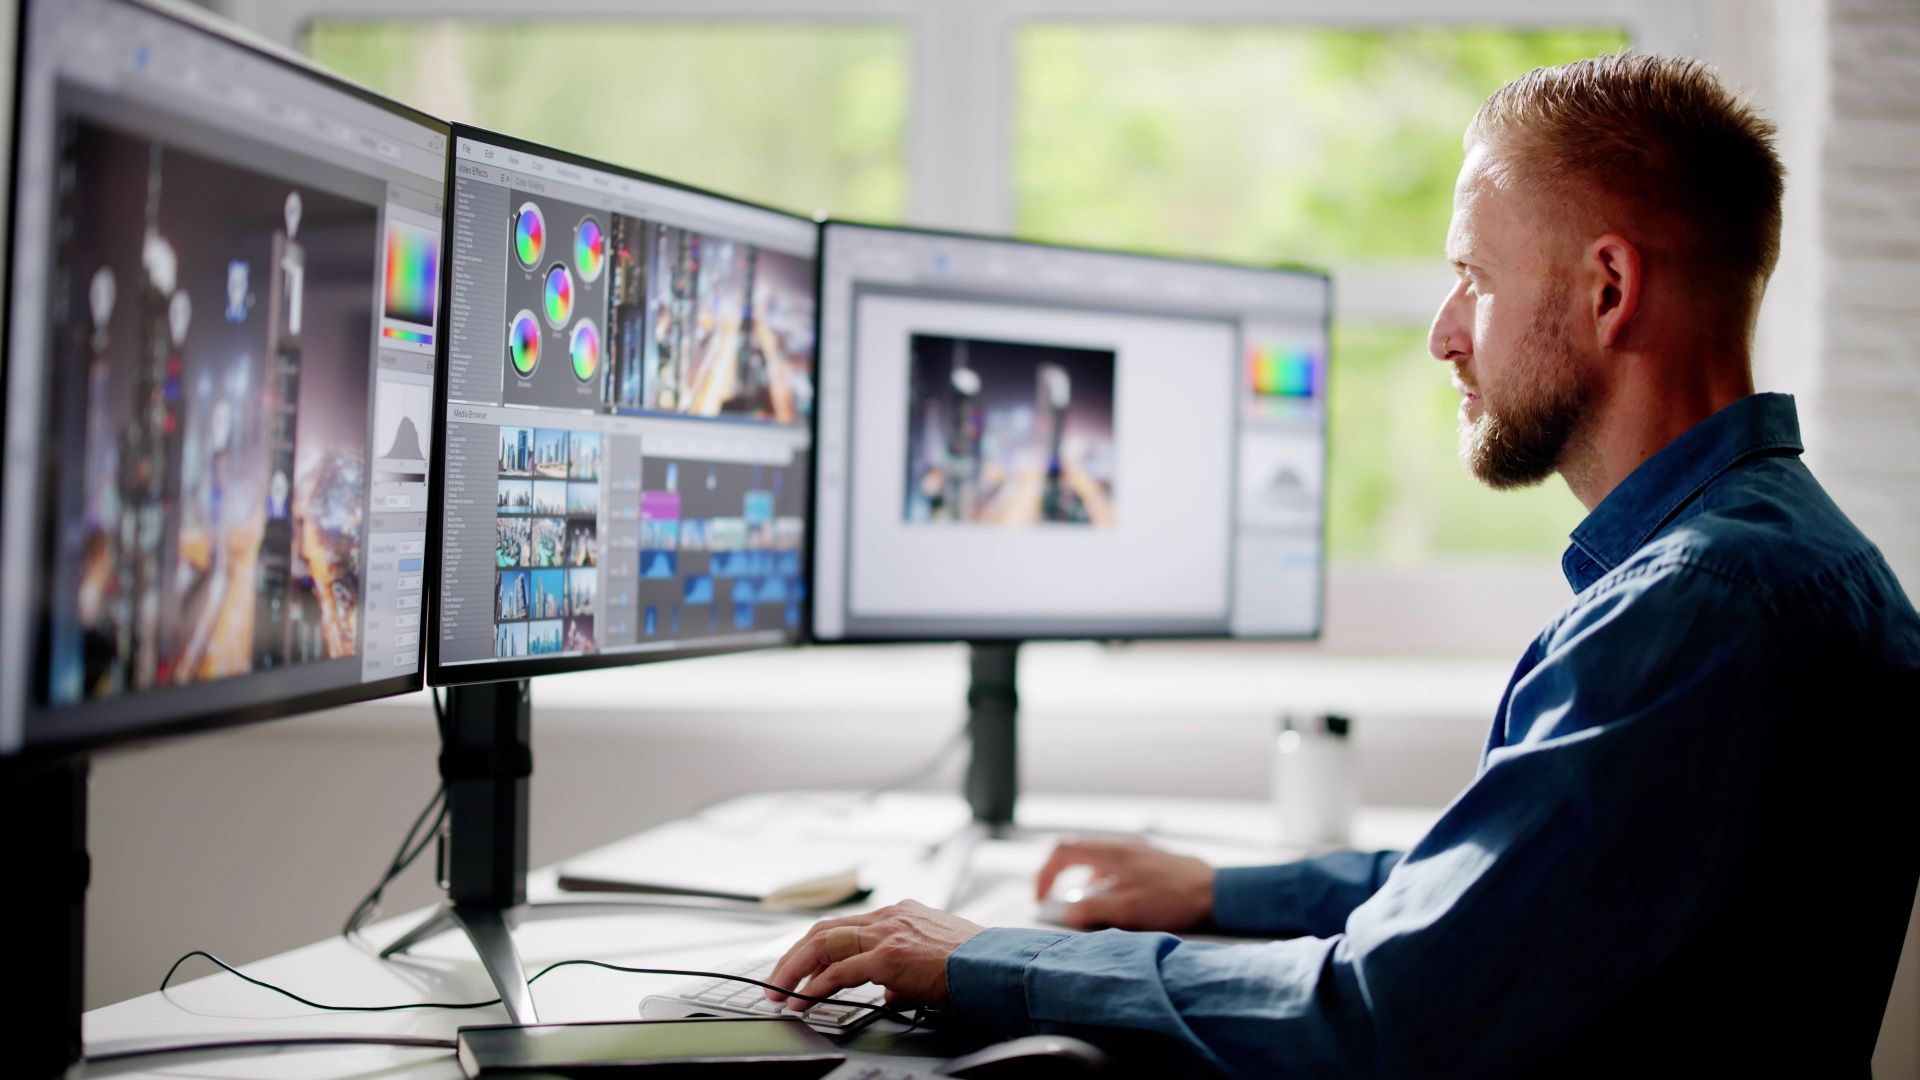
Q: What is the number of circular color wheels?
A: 5